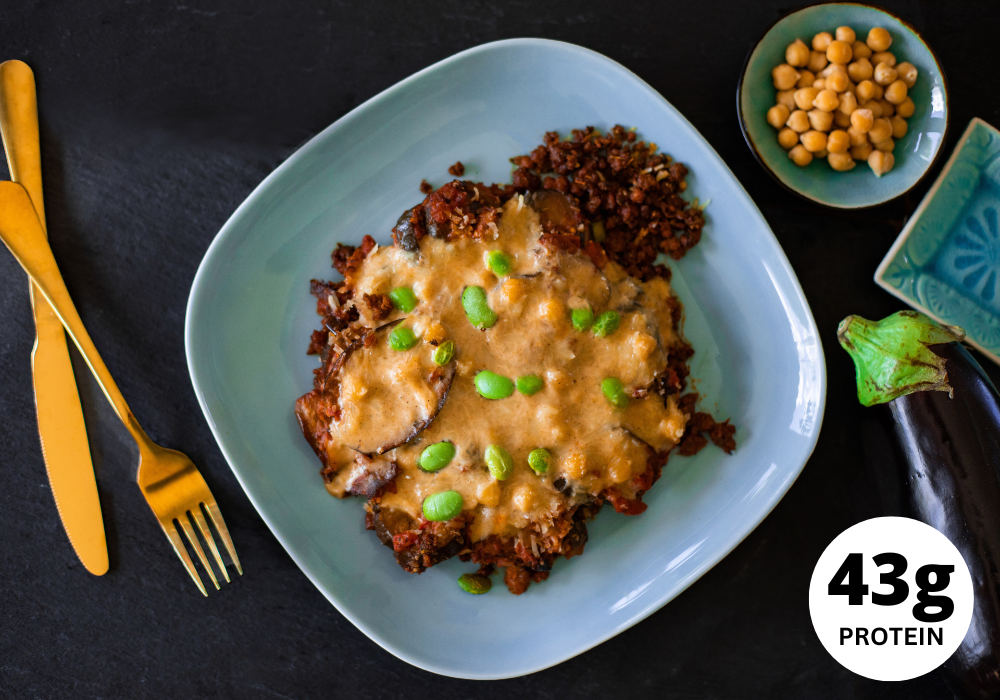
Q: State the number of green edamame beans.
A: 15